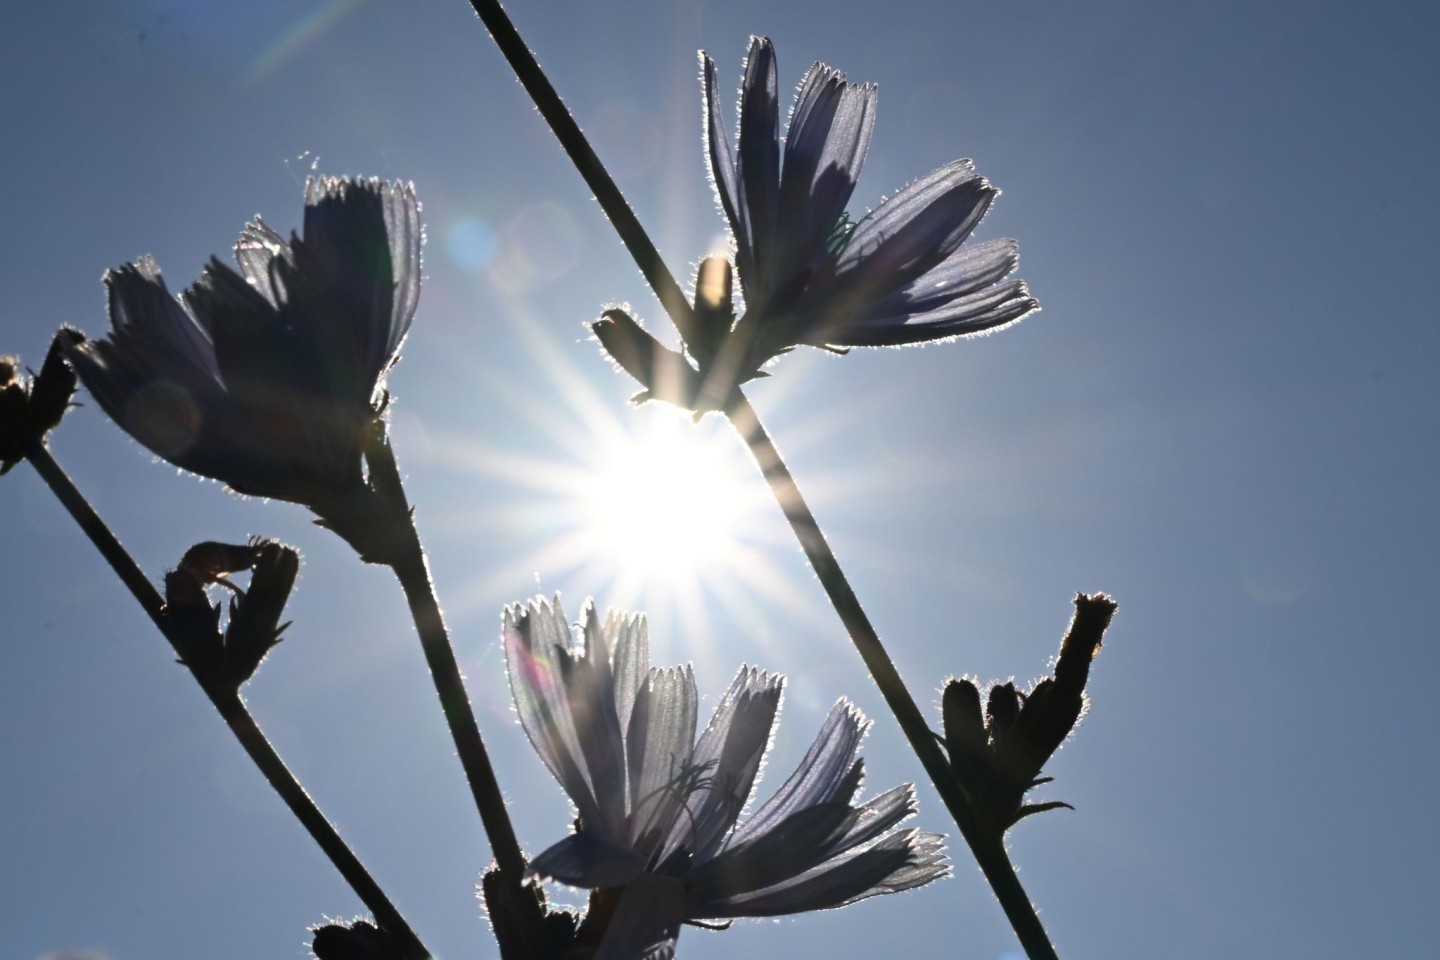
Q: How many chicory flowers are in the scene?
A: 3